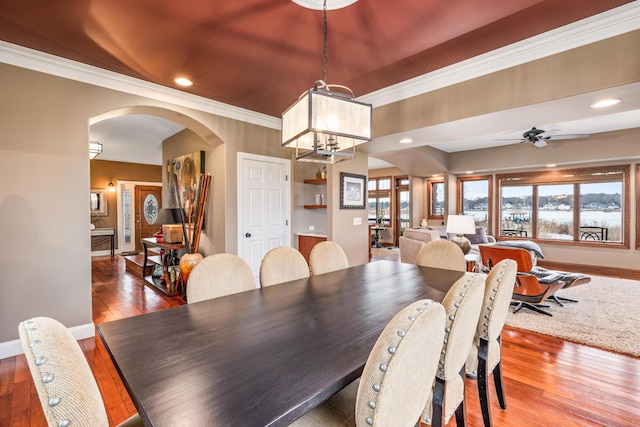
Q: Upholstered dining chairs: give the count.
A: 8